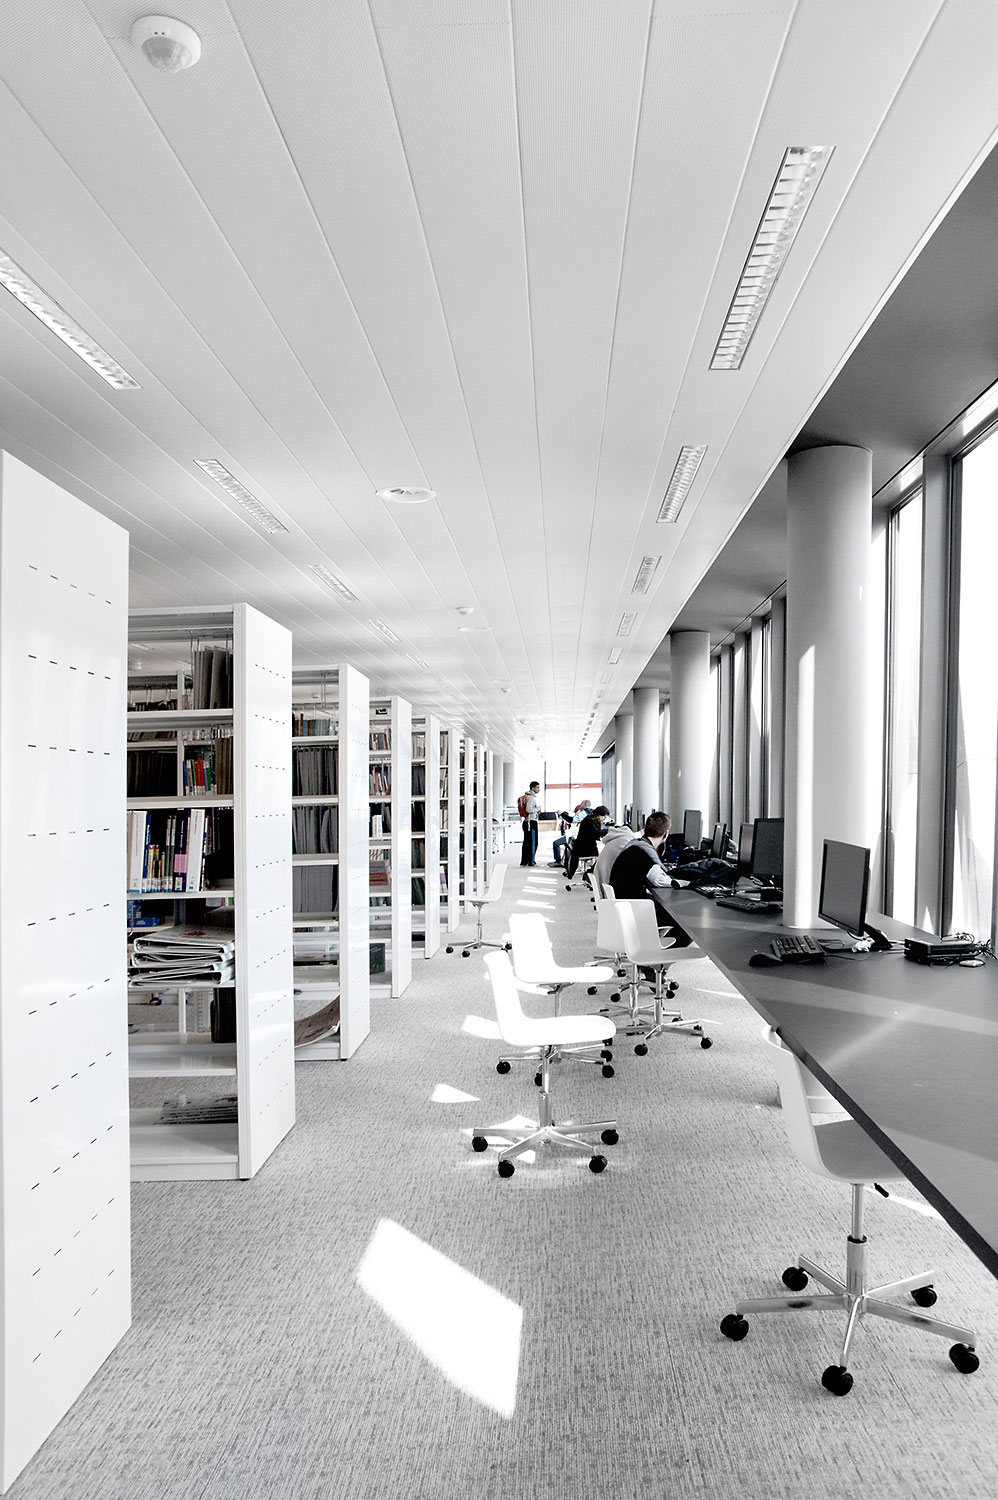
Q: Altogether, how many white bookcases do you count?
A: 9